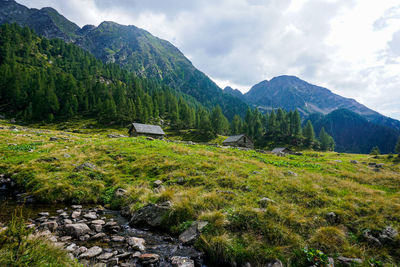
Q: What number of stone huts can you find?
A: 3